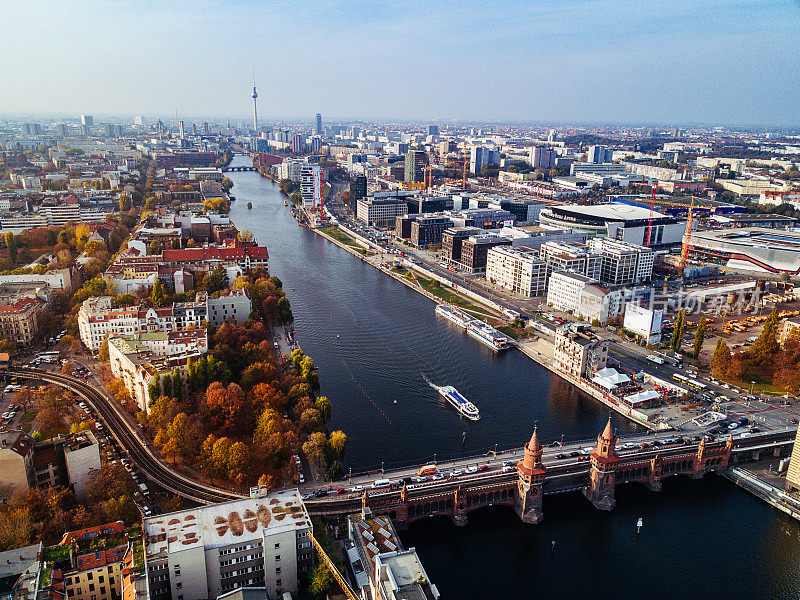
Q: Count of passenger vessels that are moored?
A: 2